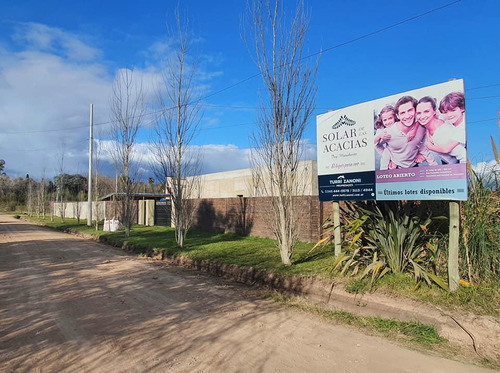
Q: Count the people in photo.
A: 4